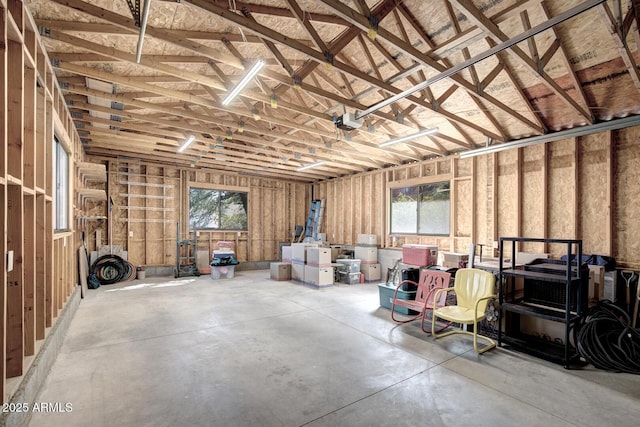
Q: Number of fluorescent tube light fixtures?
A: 4